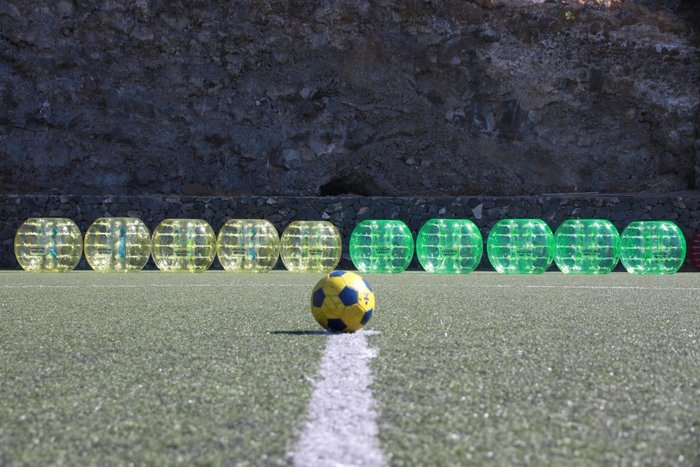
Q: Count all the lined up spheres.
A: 10